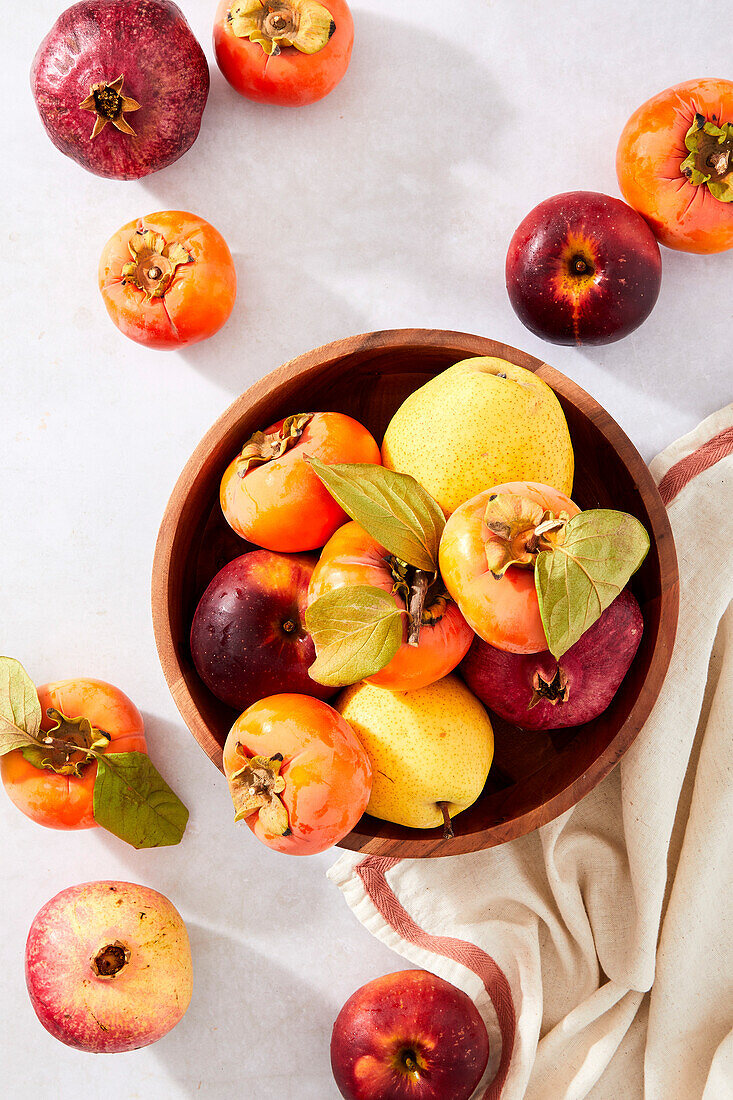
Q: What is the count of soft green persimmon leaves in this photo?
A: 5